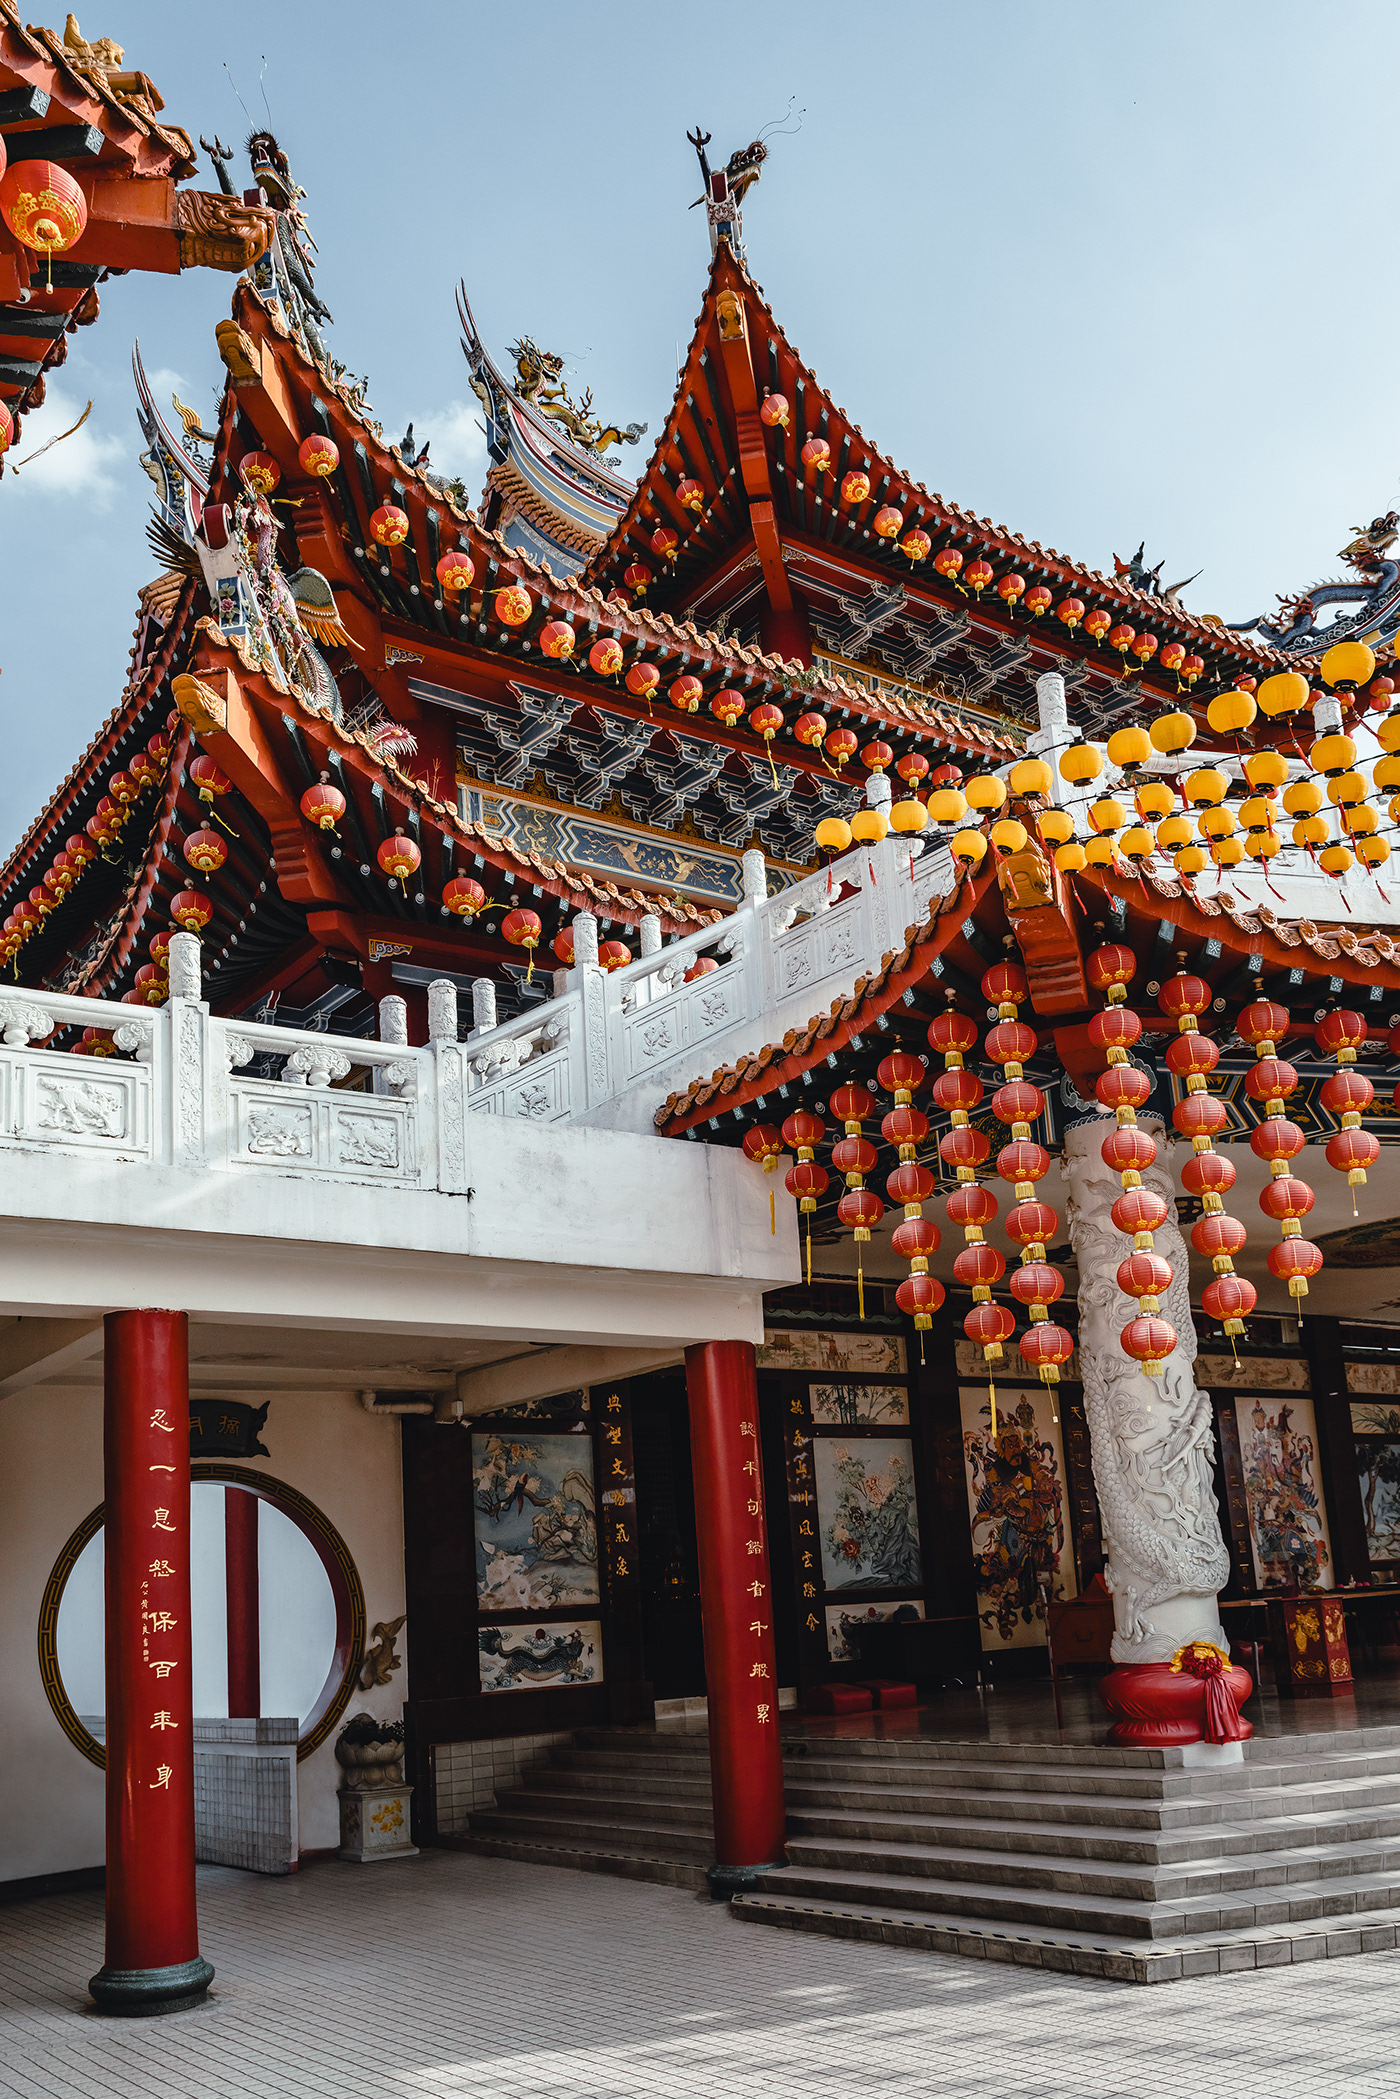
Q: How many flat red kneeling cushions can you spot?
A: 2